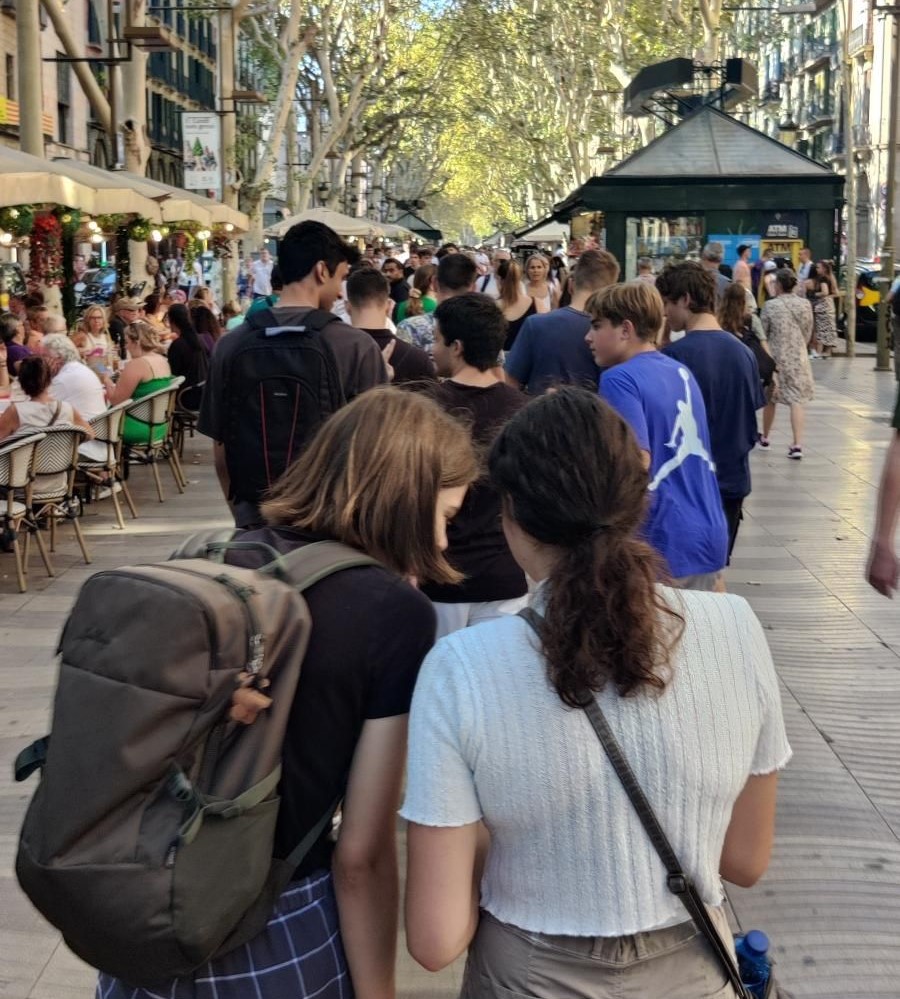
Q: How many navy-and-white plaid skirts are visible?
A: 1